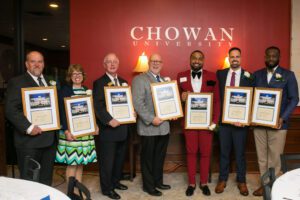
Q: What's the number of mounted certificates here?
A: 7